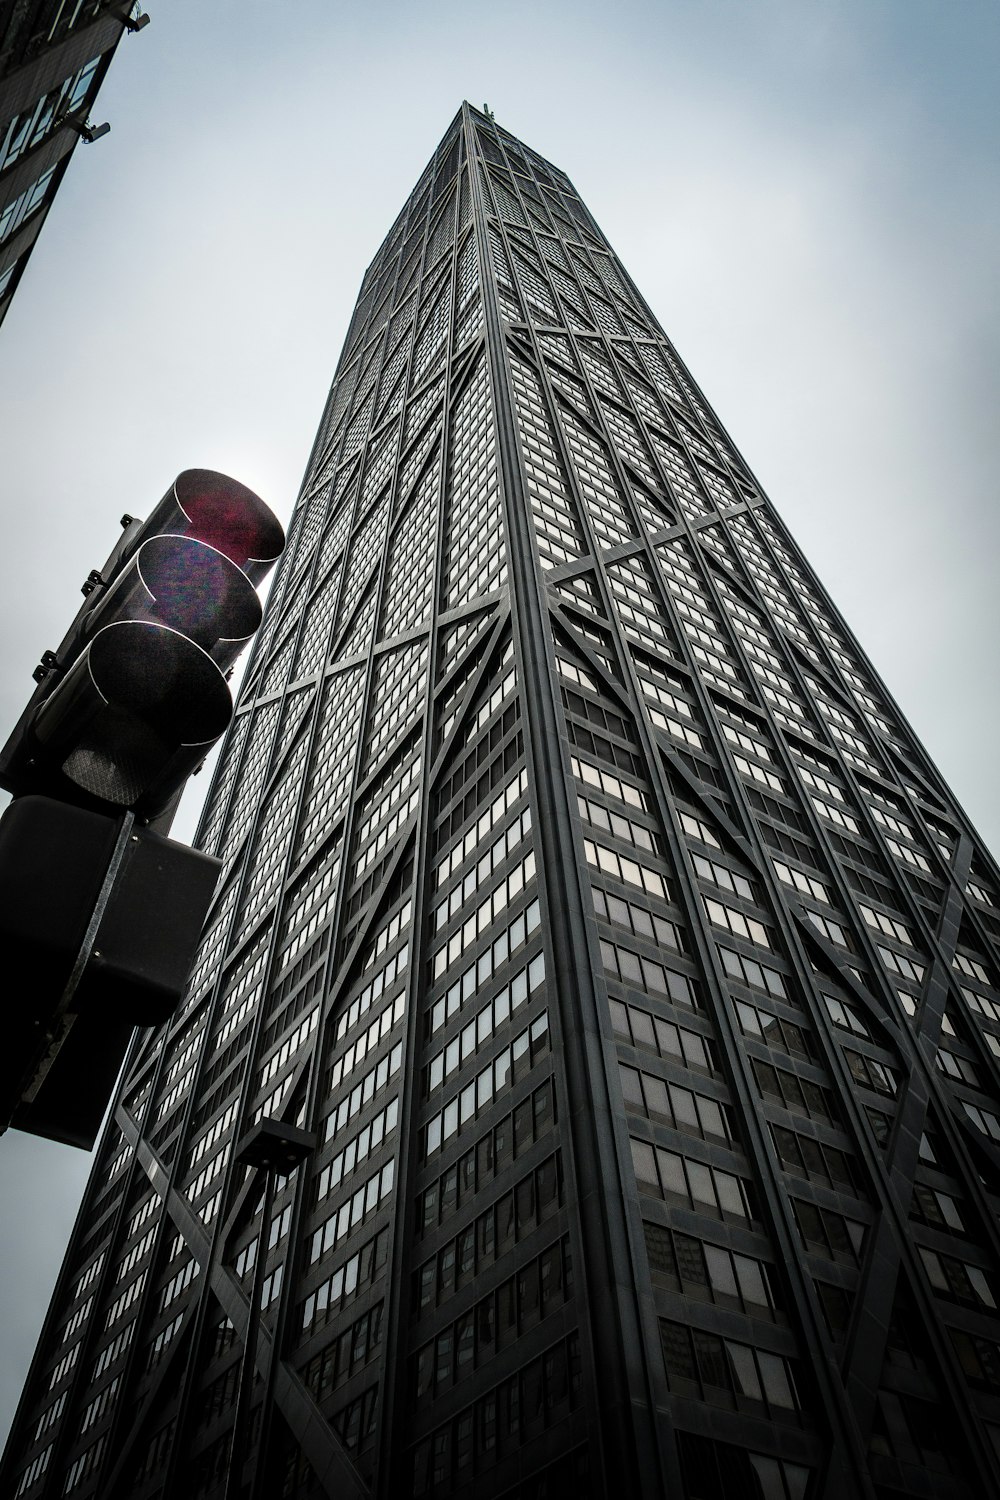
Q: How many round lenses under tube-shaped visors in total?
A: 3